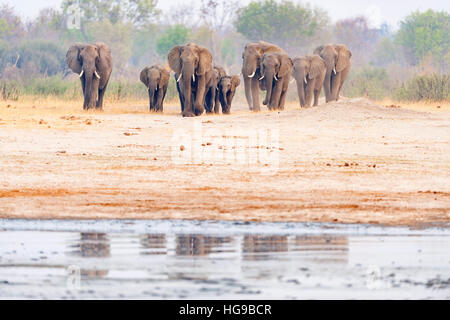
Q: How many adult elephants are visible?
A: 6